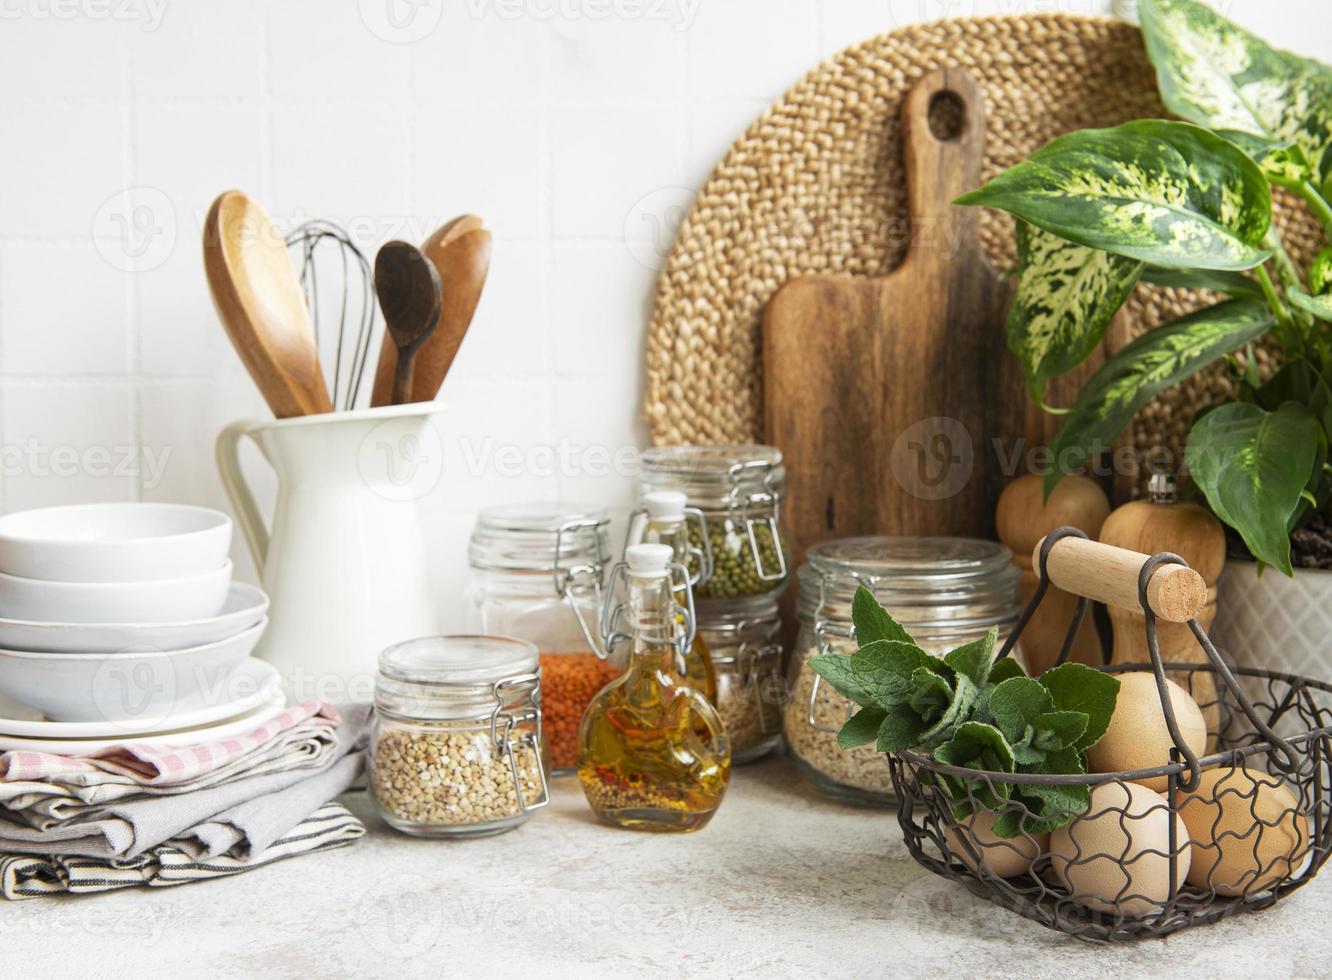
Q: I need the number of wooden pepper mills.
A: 2